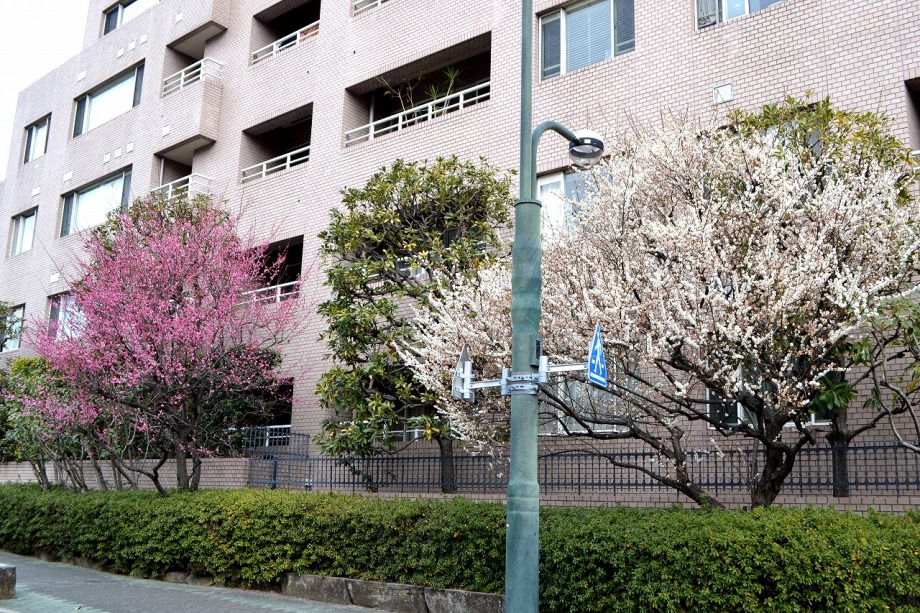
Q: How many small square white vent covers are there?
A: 13